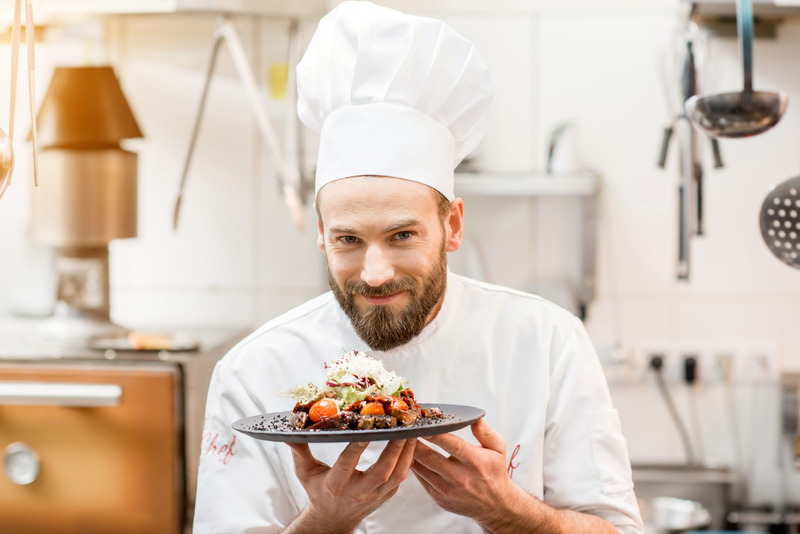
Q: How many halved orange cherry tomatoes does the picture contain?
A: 3